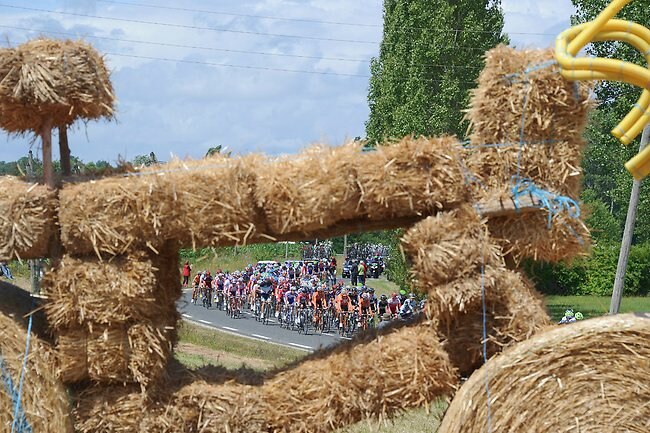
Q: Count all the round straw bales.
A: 2